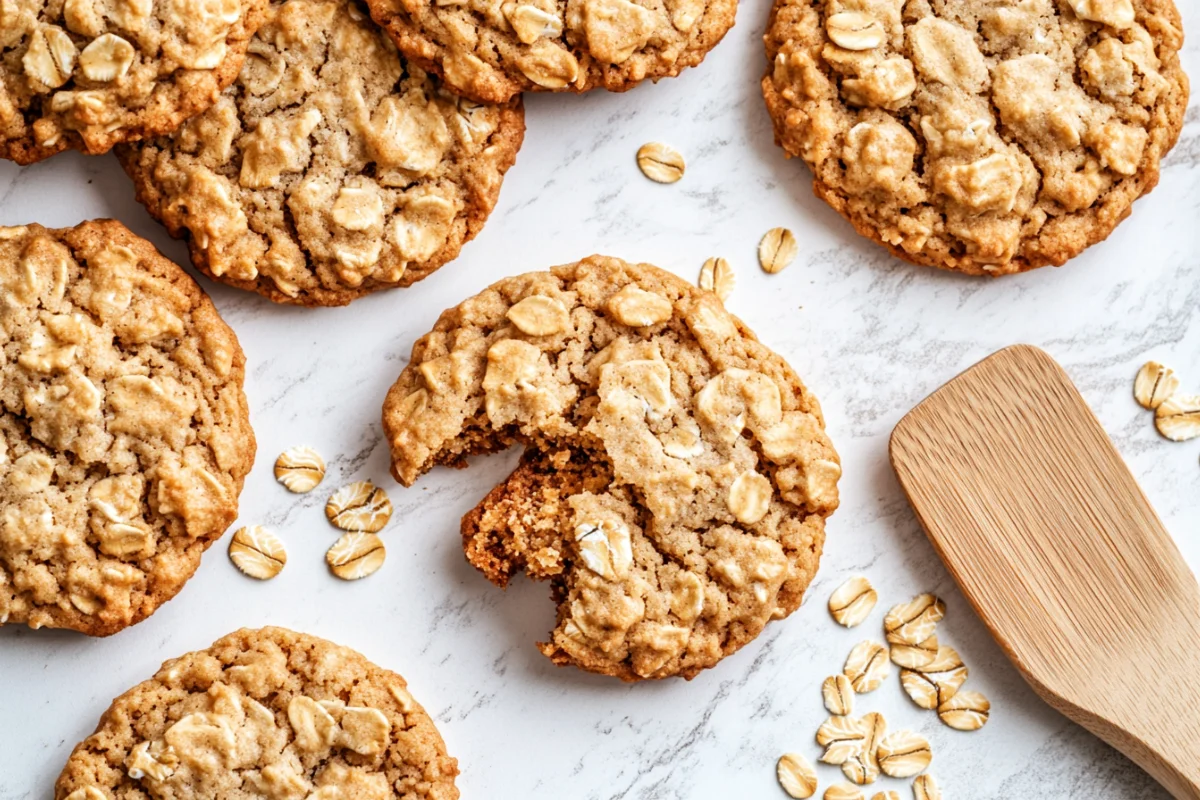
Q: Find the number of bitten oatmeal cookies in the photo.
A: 1